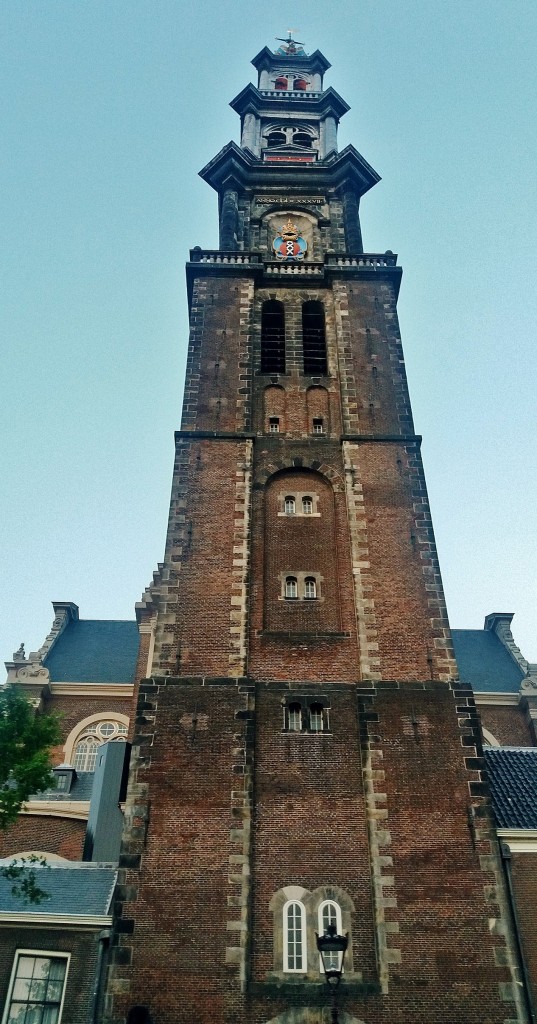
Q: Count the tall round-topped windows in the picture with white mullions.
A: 2